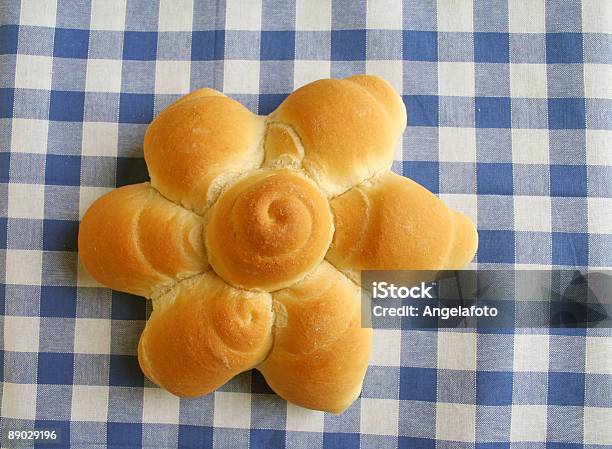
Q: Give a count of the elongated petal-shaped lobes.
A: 6